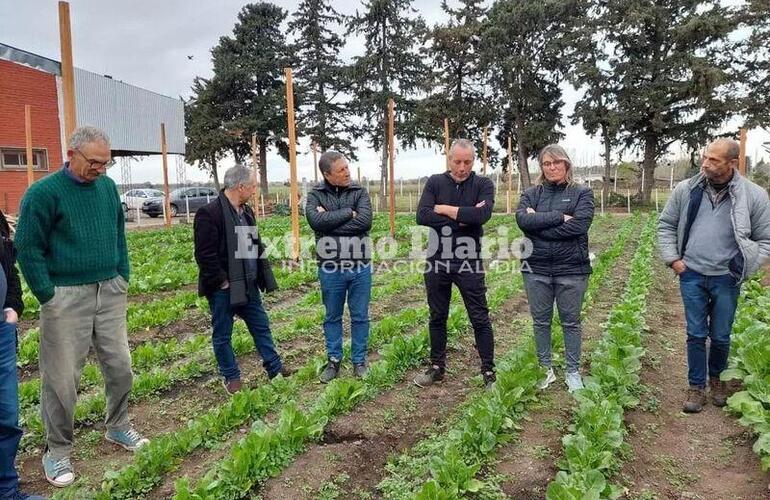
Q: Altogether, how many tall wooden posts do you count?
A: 11